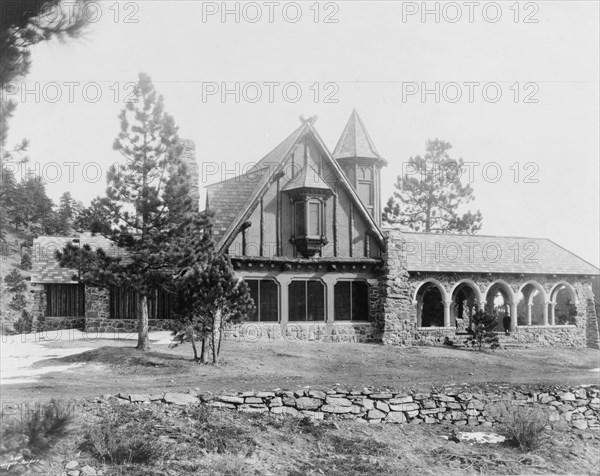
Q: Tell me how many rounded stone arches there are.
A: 5